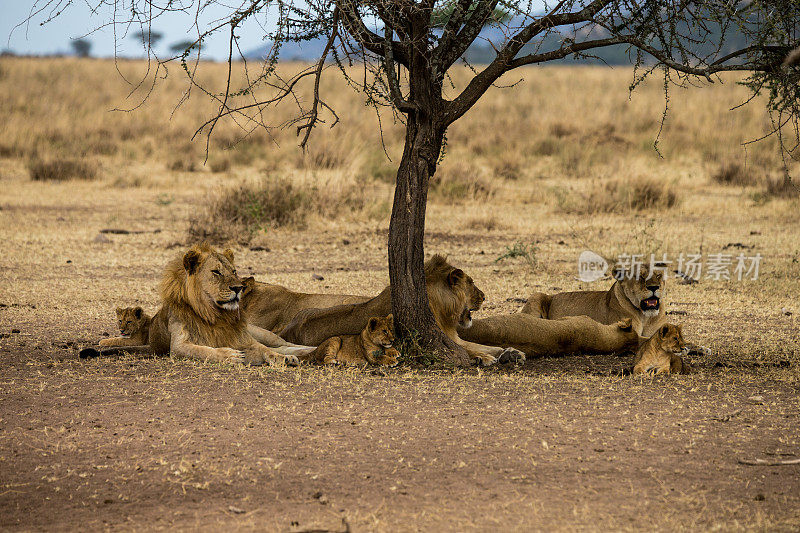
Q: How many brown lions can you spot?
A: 8